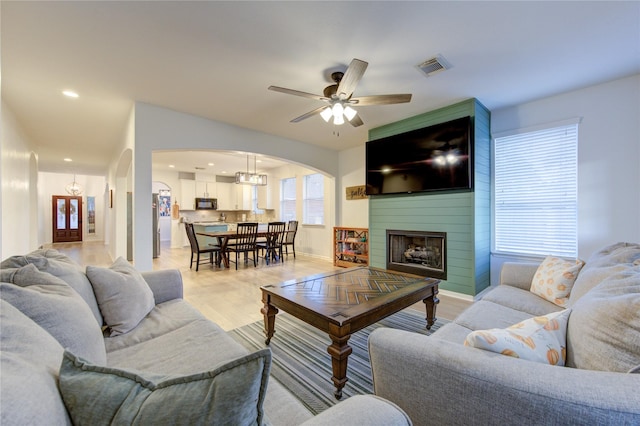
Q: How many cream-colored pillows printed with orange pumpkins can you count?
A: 2